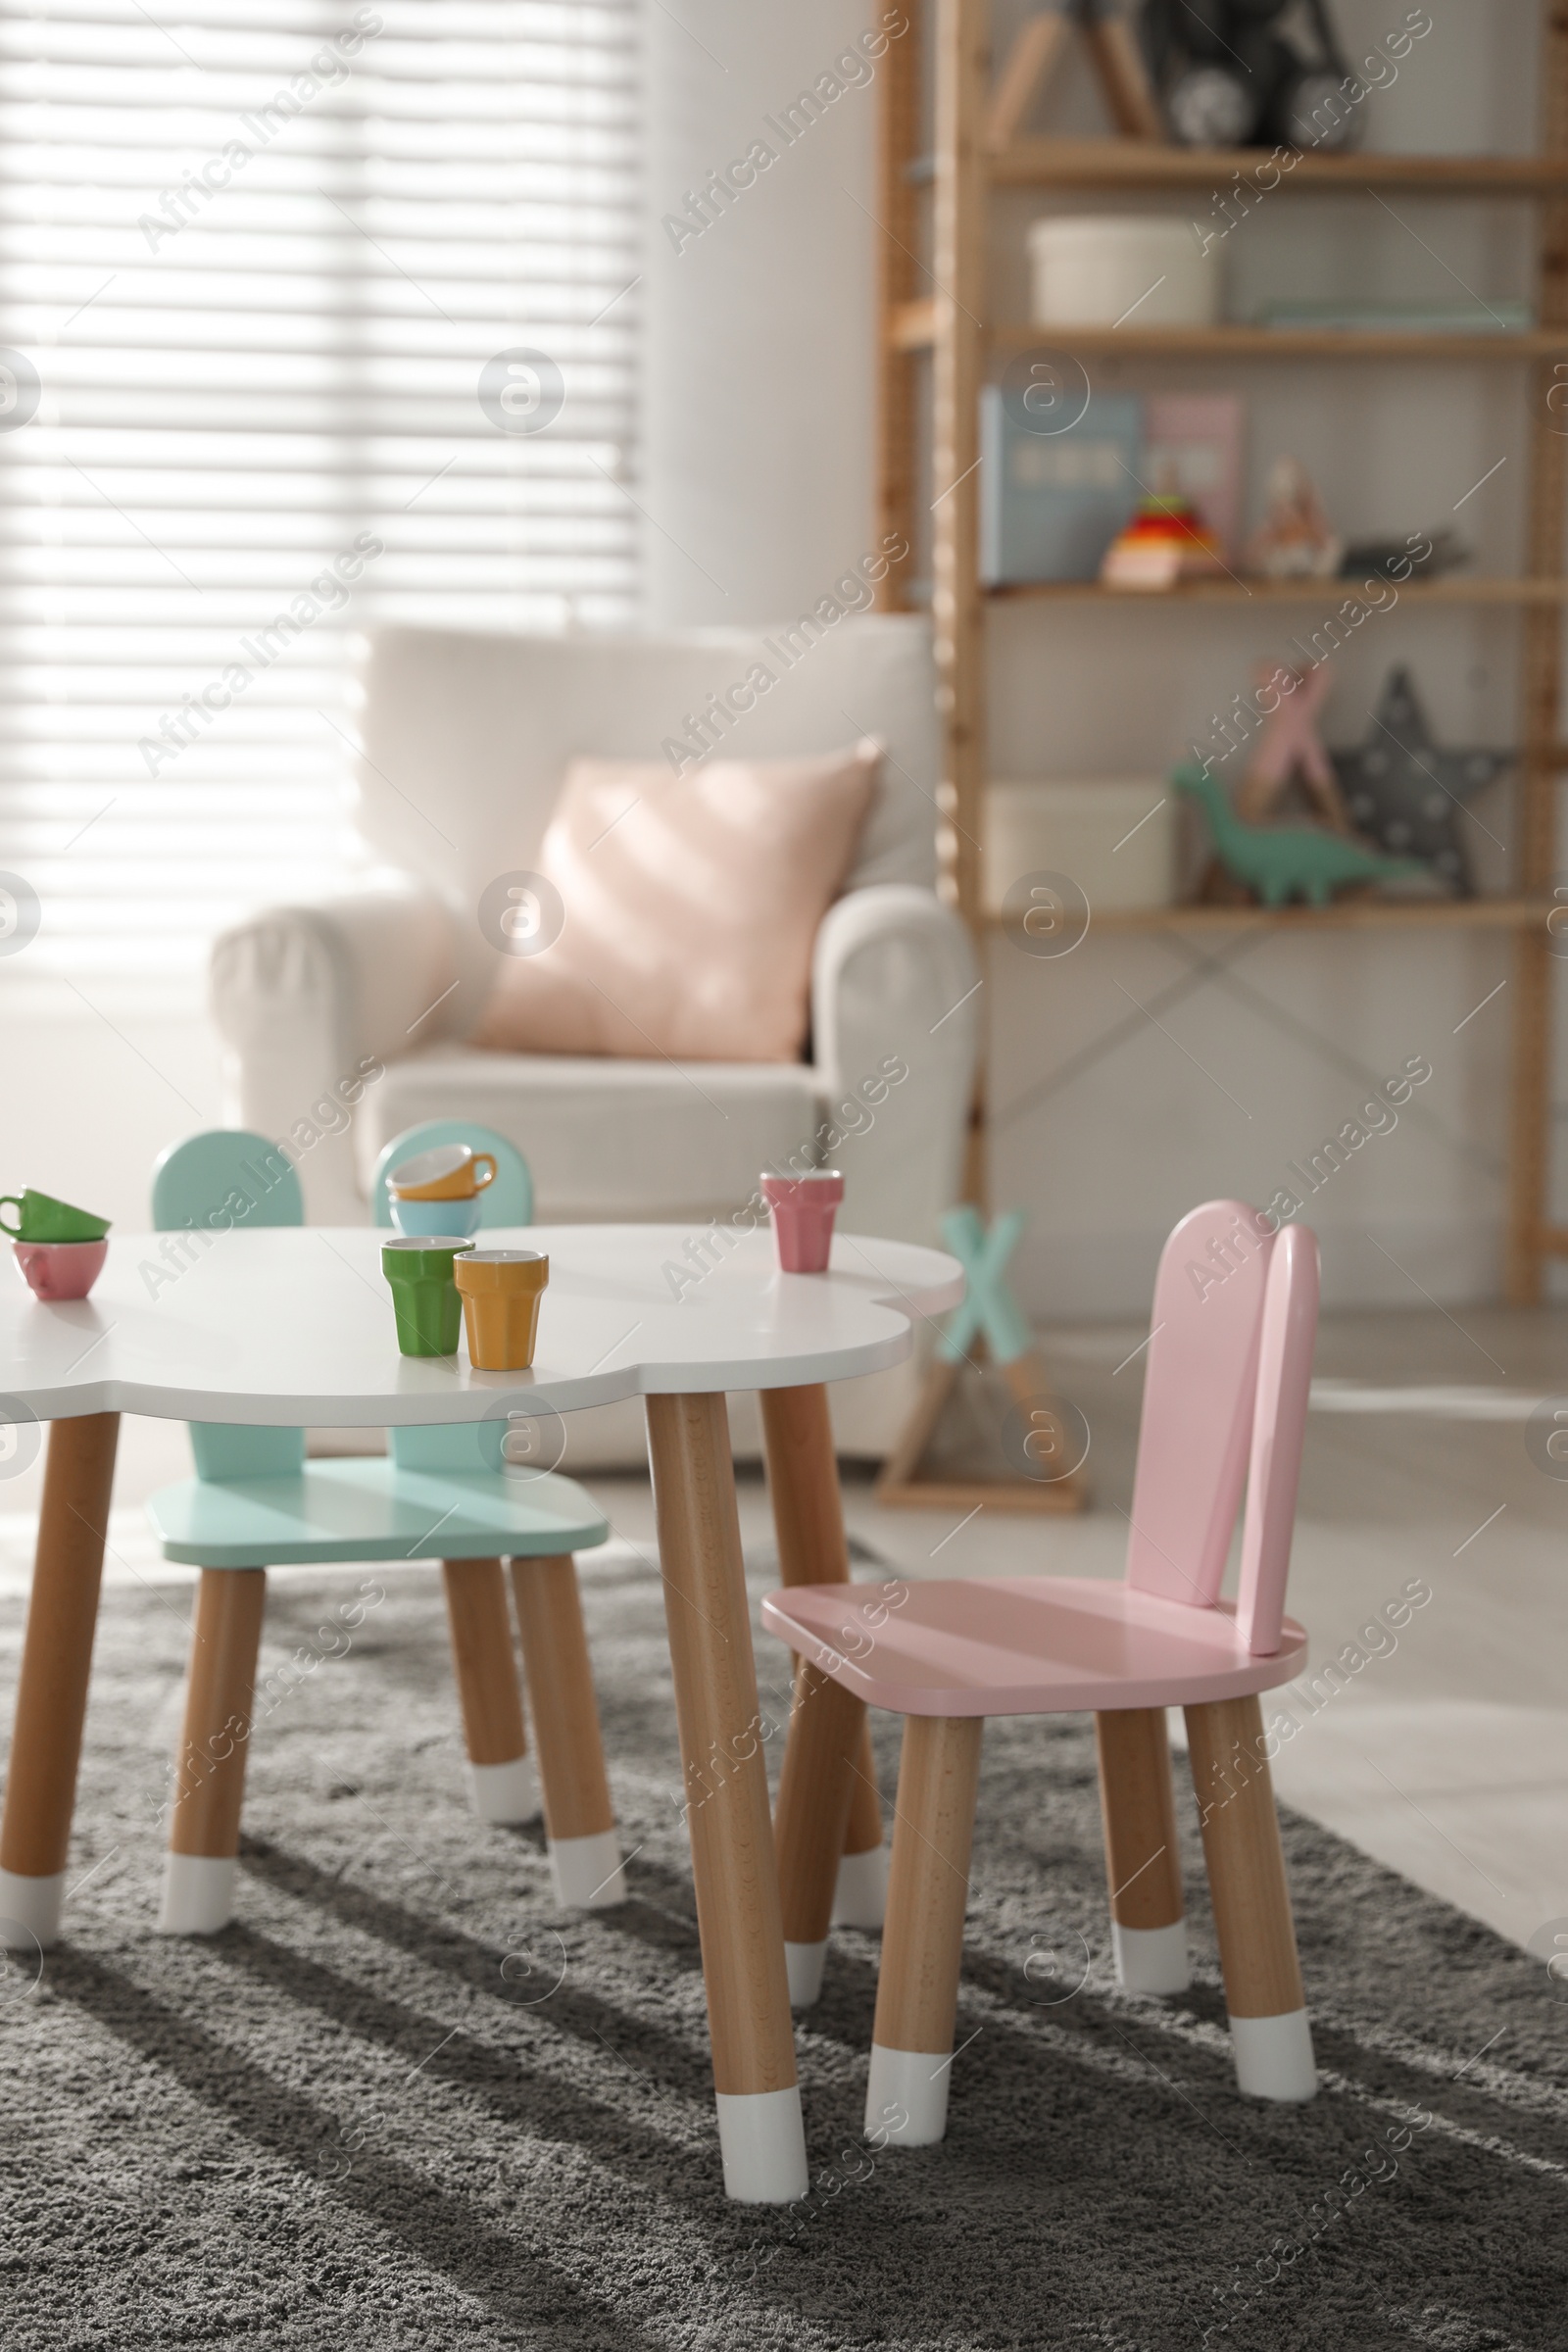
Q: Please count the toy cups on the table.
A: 7